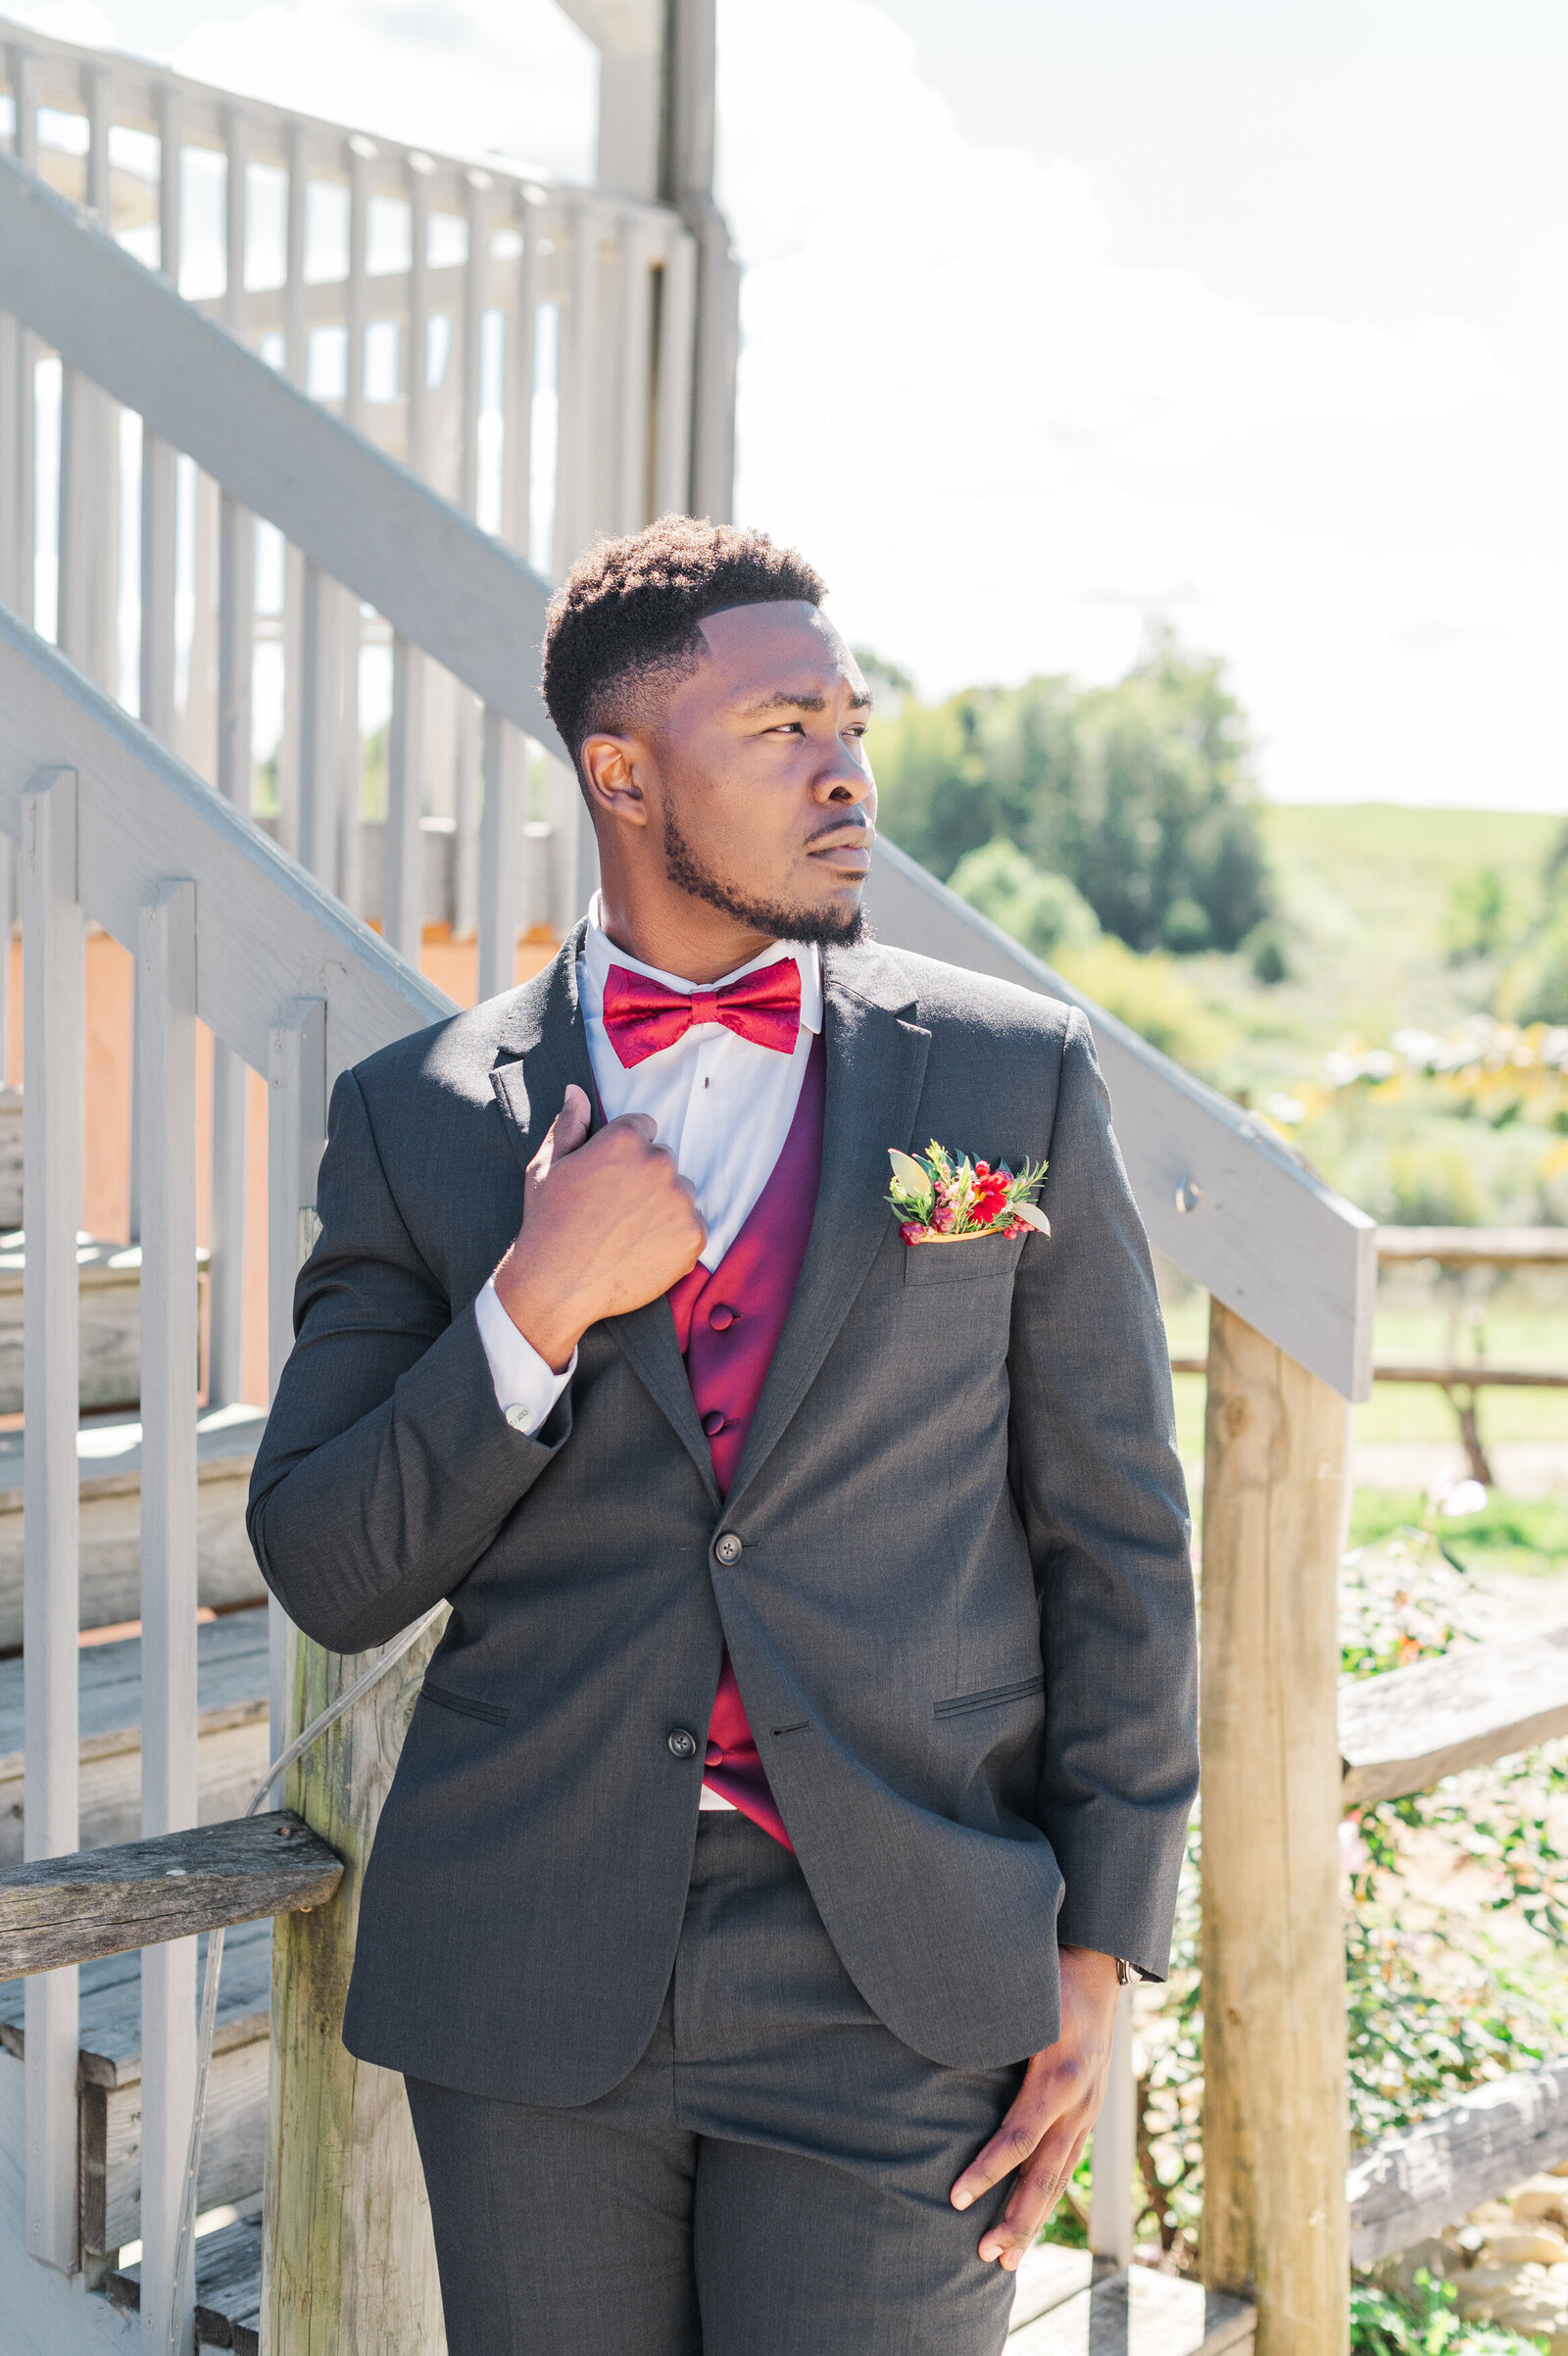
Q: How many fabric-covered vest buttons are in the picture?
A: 3